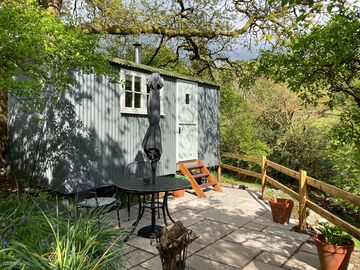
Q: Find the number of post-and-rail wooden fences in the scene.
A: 1